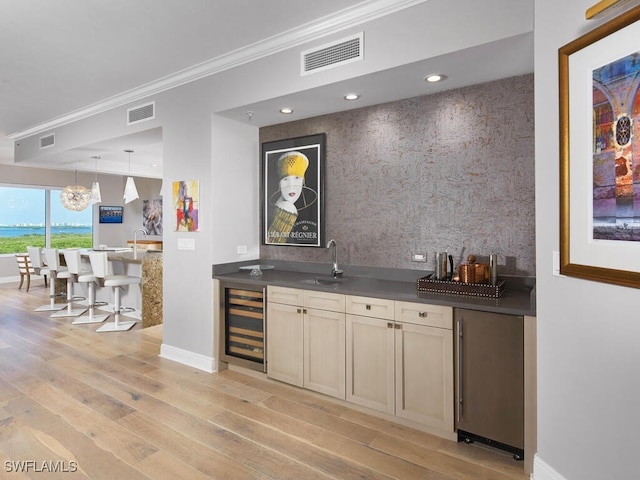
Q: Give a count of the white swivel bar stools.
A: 4